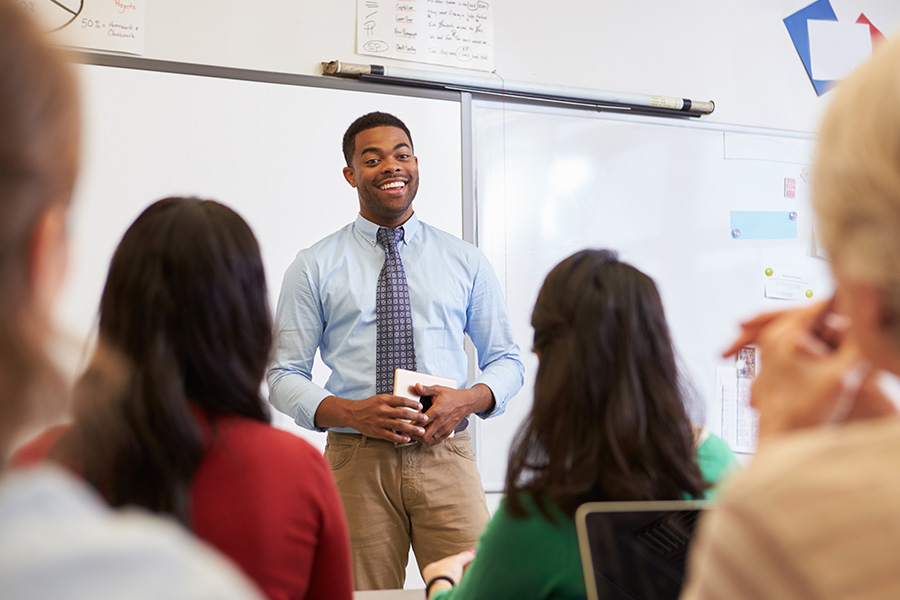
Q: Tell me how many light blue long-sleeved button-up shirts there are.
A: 1